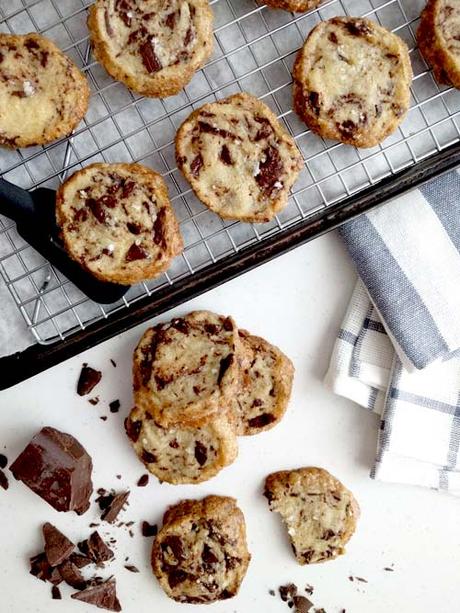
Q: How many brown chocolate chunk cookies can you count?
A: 12